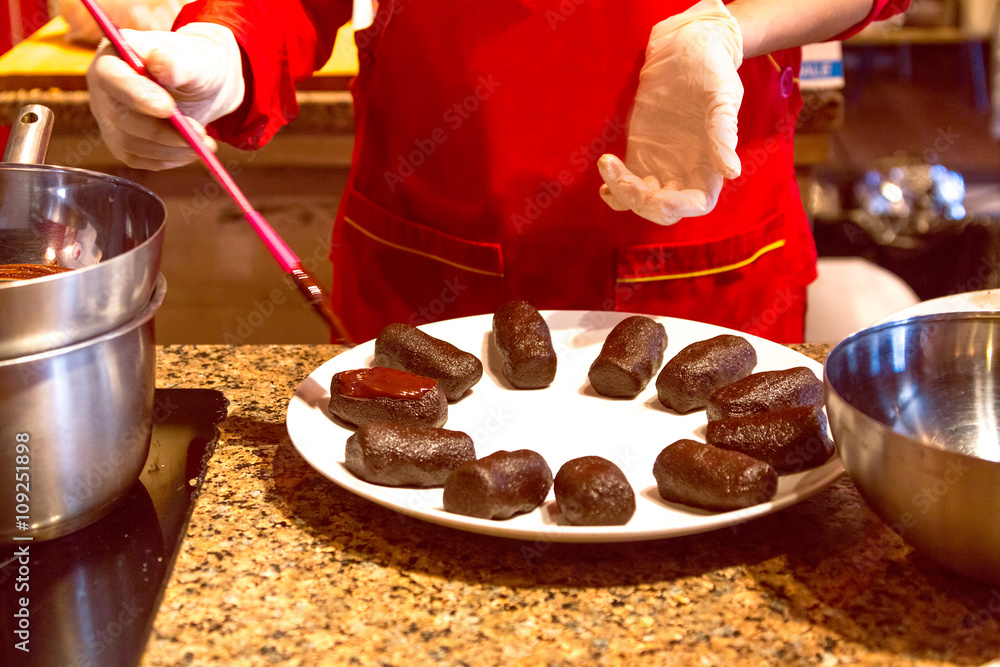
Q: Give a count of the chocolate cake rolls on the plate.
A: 11